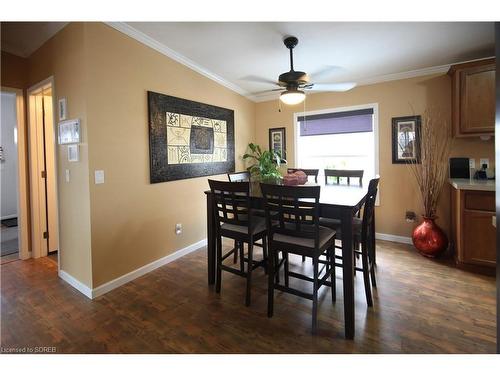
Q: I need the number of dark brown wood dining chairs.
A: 6